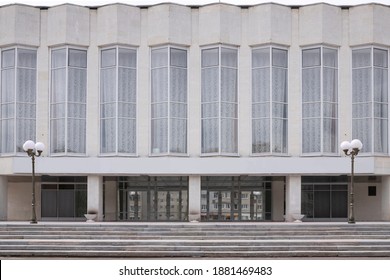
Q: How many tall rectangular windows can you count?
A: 8